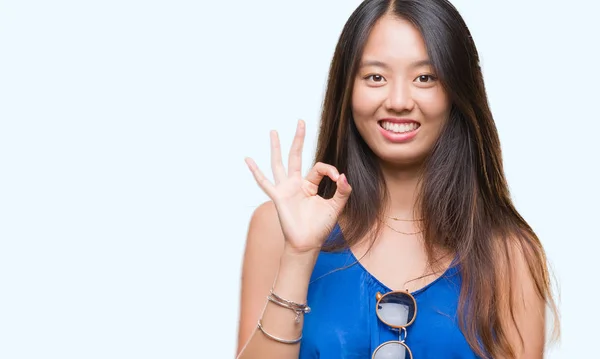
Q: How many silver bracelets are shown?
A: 3